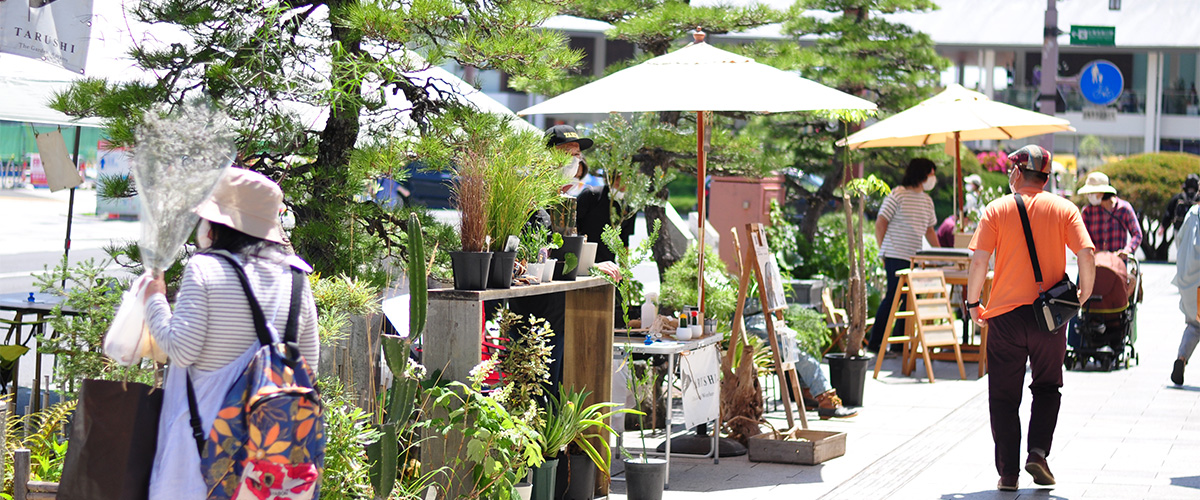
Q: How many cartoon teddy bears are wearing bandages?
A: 0